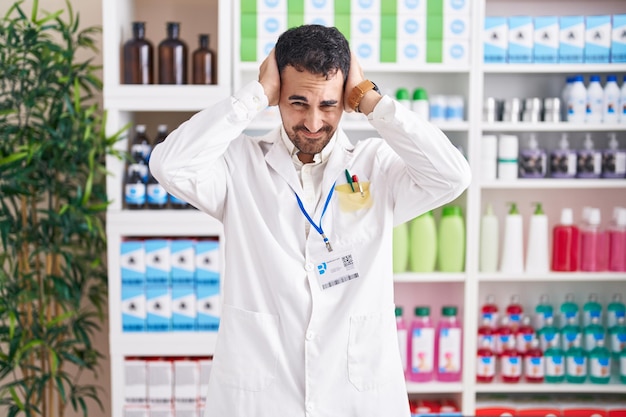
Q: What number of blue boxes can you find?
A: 14